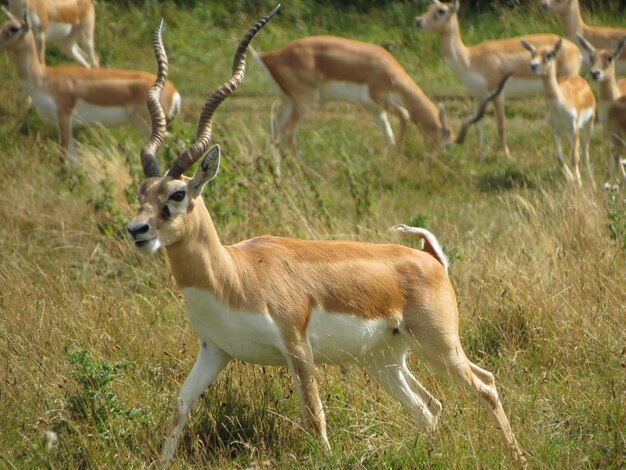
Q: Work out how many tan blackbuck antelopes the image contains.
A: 8